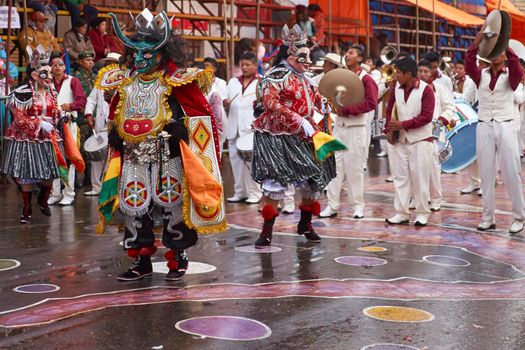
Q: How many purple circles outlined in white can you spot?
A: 6